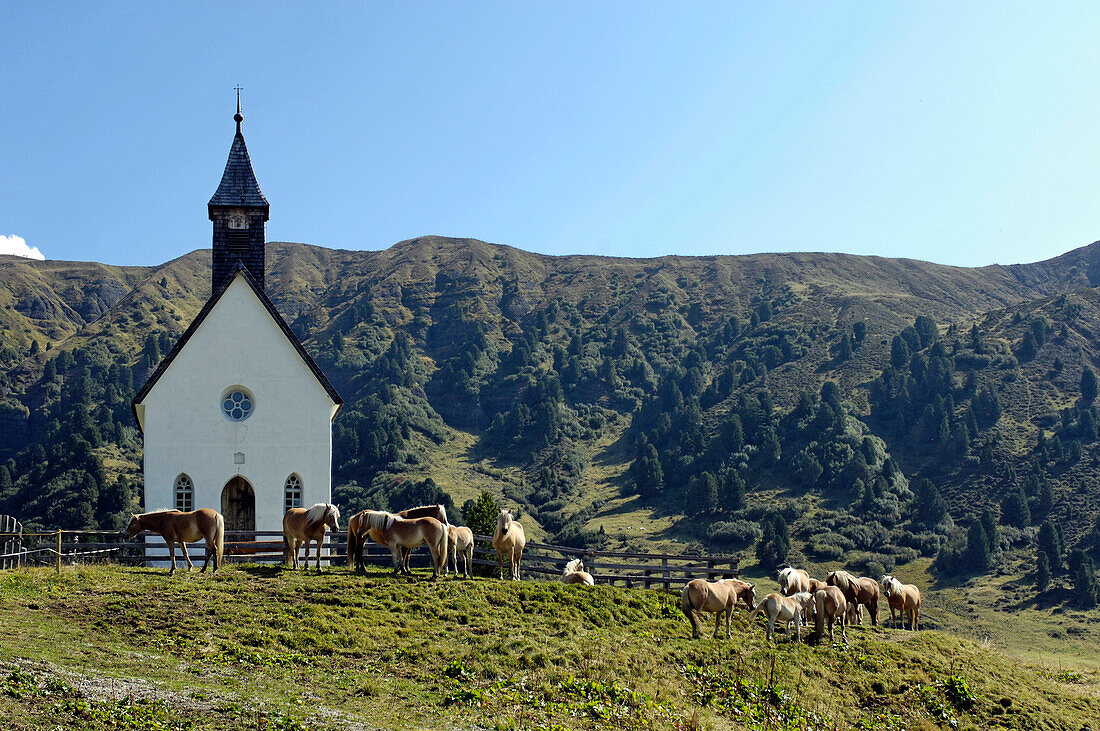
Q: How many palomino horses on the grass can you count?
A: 14